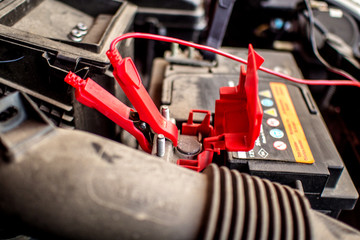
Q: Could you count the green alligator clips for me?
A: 0